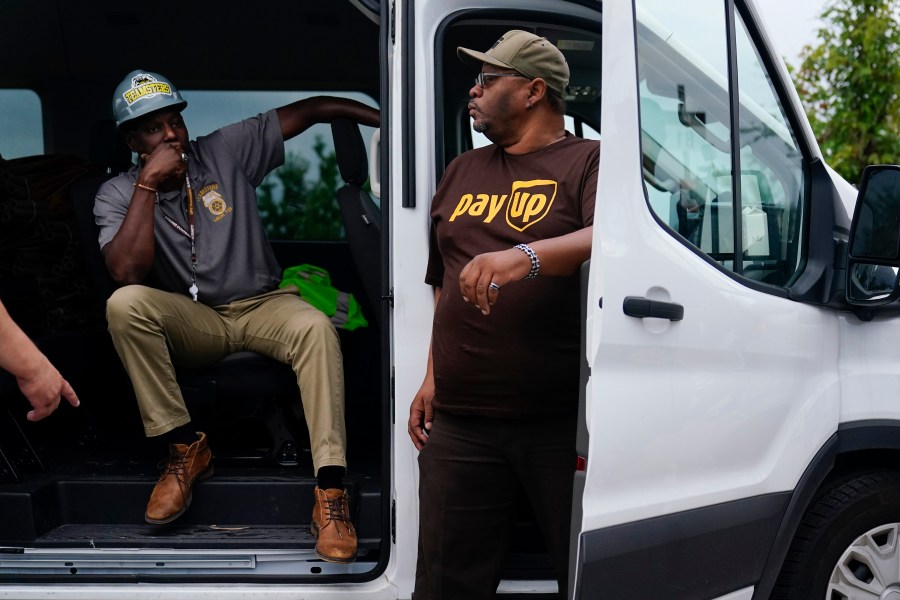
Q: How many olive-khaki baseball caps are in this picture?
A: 1